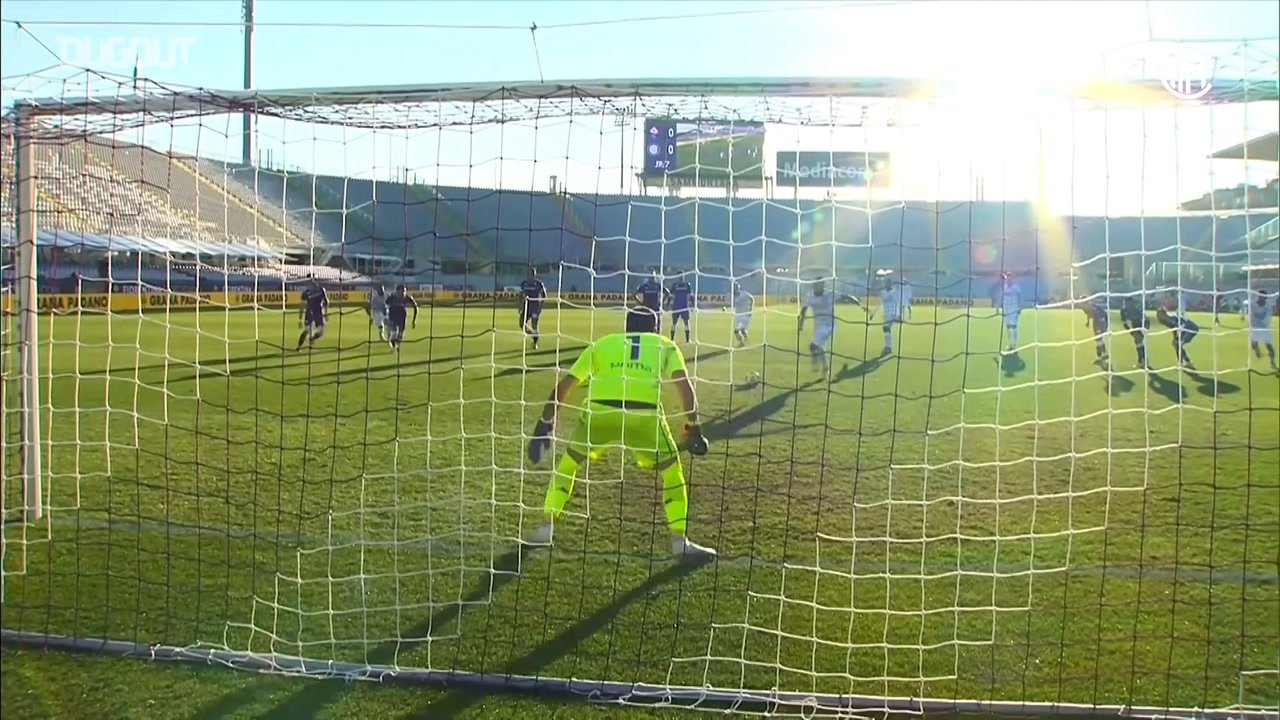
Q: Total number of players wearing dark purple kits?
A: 8